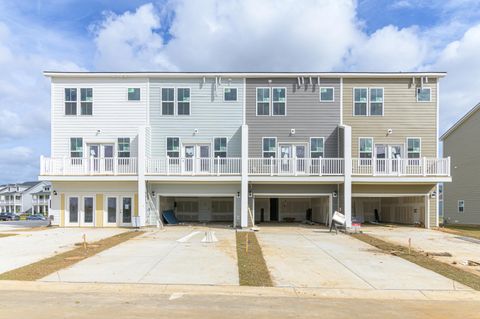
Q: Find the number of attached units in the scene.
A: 4